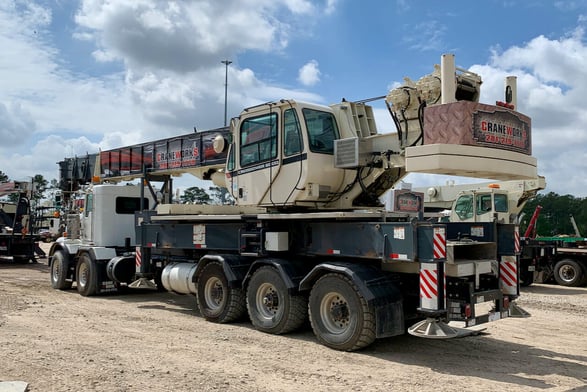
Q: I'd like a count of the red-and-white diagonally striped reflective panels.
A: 5